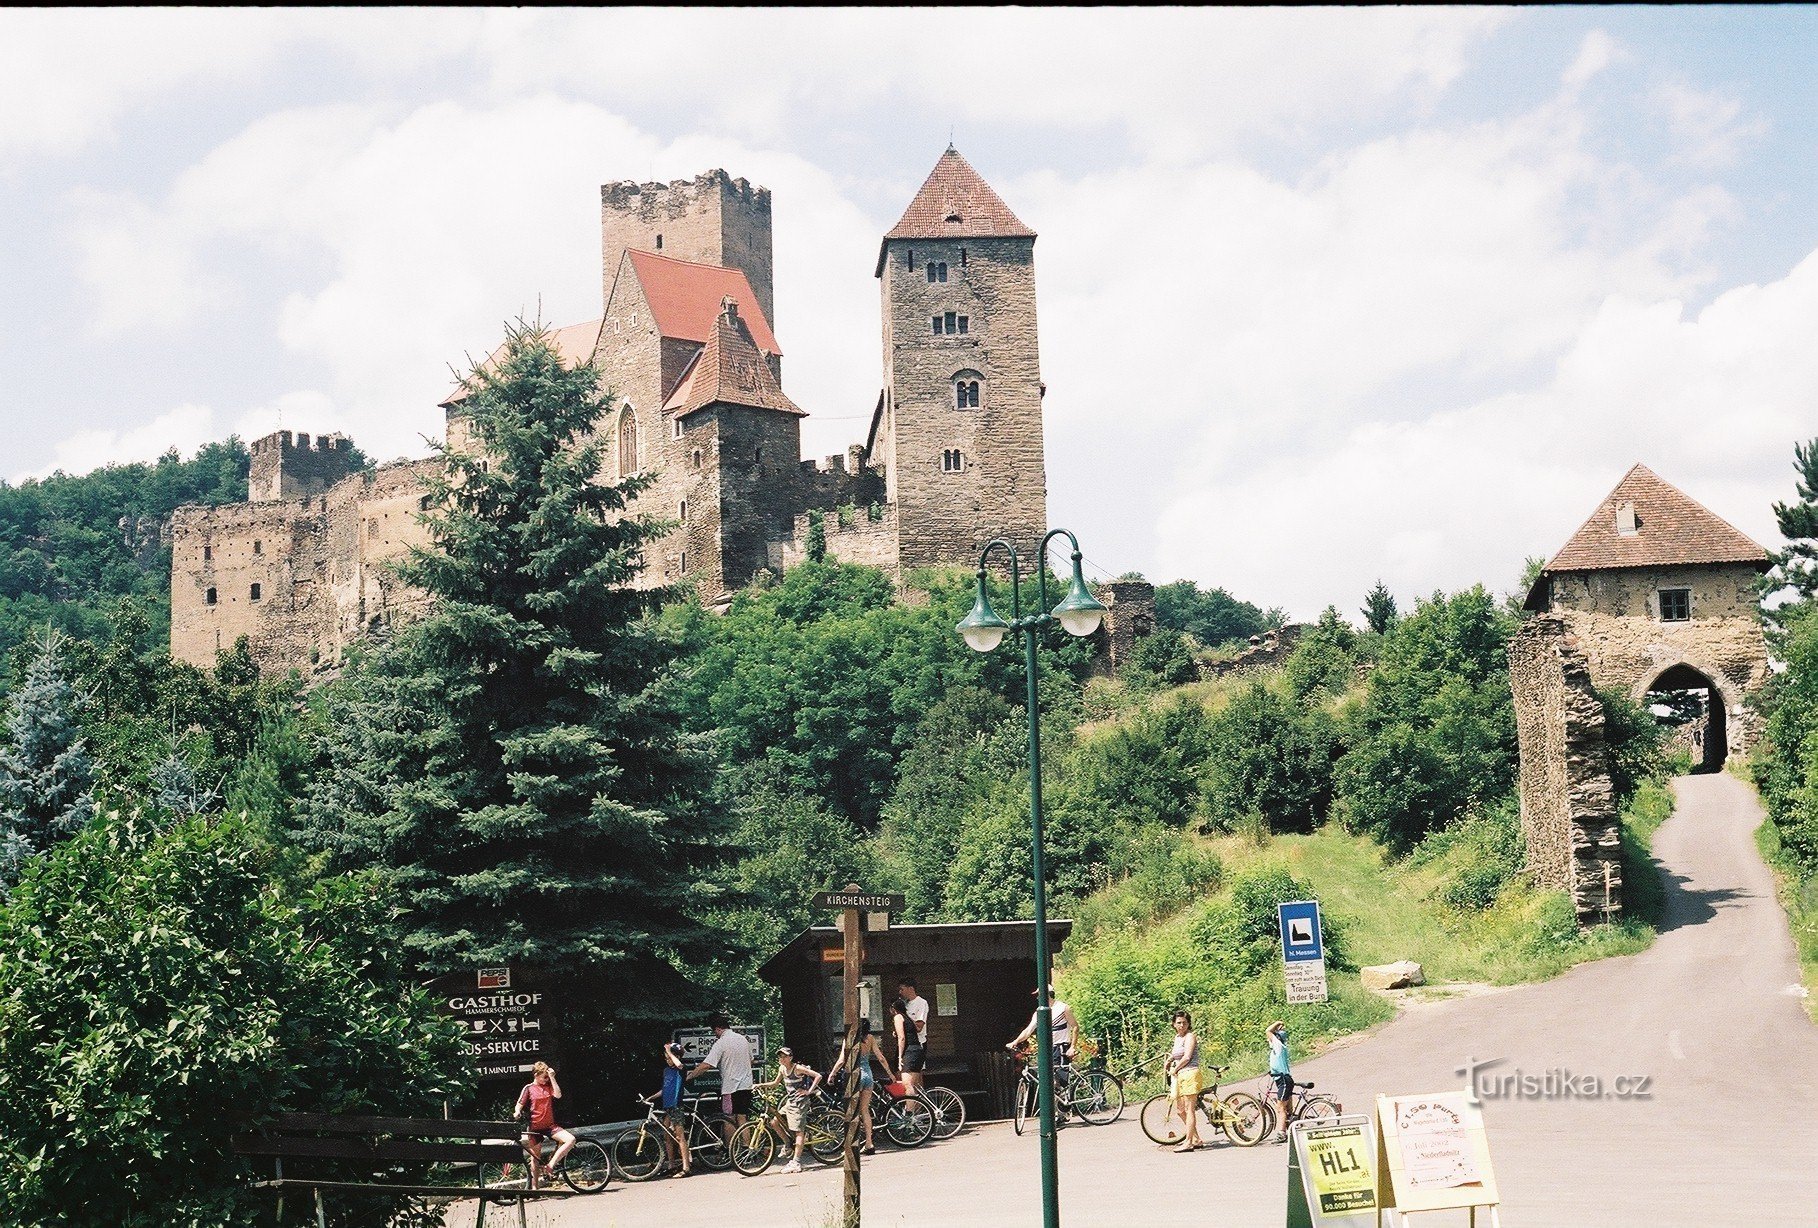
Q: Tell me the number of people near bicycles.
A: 10